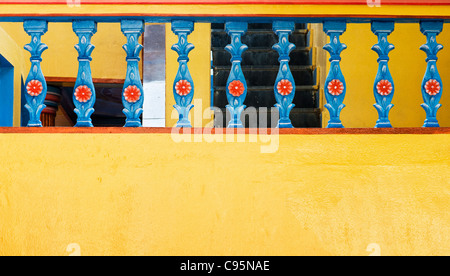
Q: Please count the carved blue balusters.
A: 9